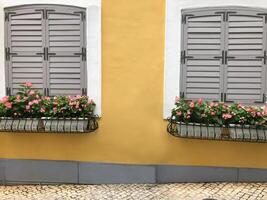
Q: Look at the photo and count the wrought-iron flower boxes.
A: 2